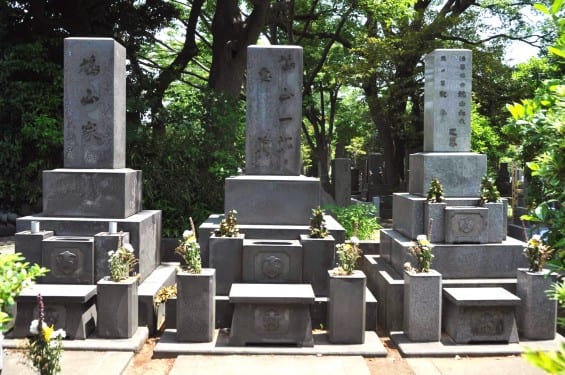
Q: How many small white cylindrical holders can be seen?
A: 2